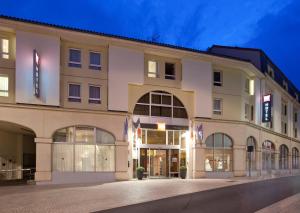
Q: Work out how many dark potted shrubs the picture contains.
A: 2